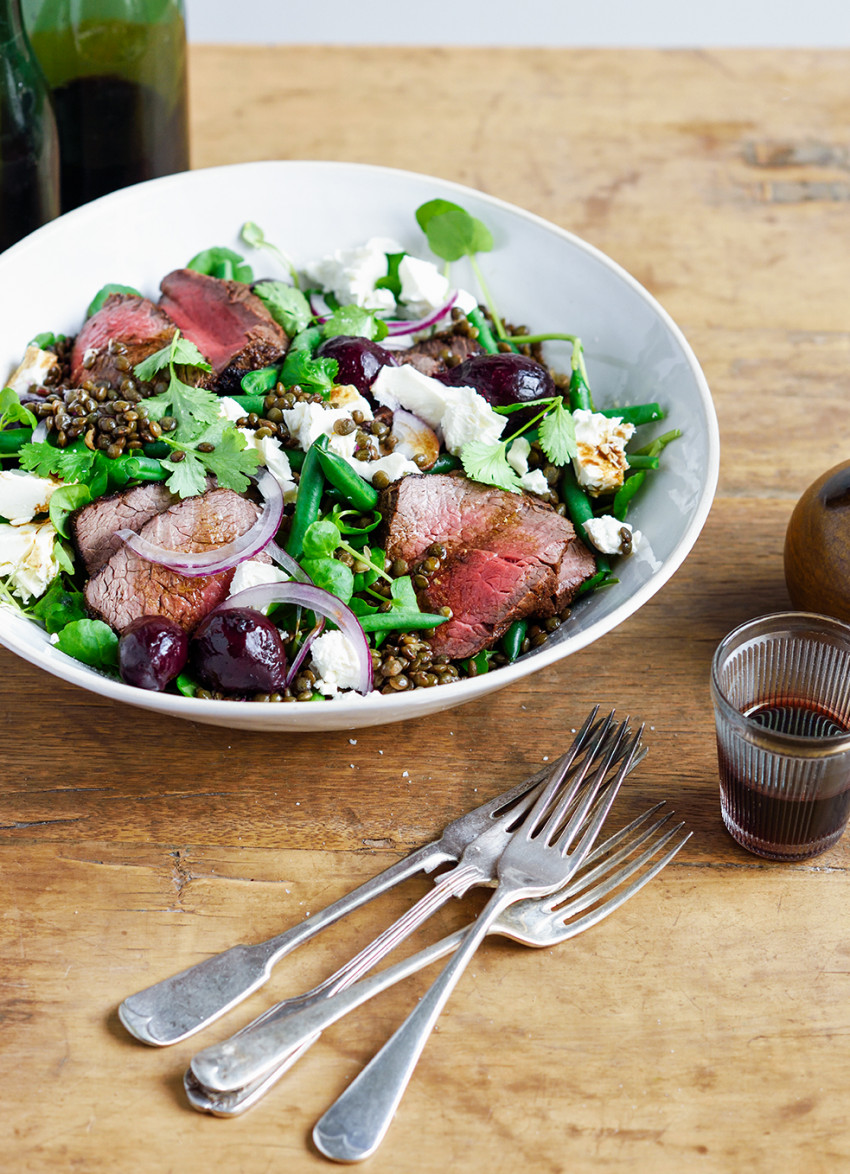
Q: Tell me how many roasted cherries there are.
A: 4